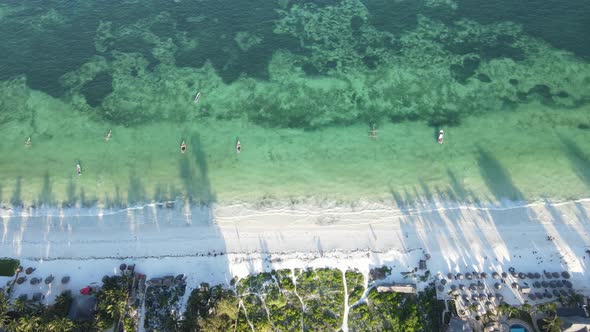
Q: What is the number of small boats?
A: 8